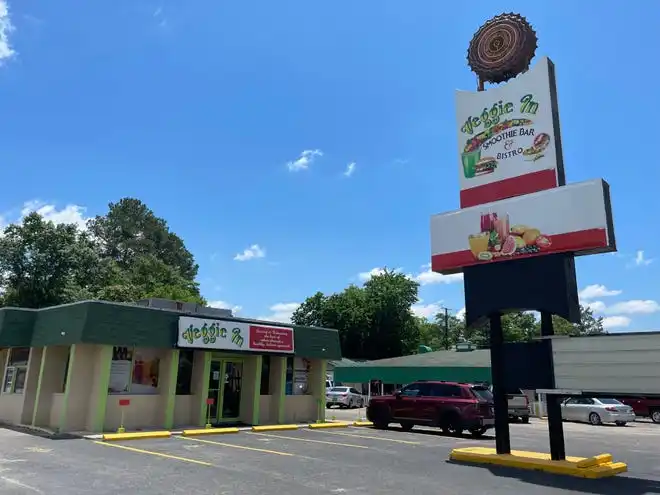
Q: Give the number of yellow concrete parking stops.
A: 5